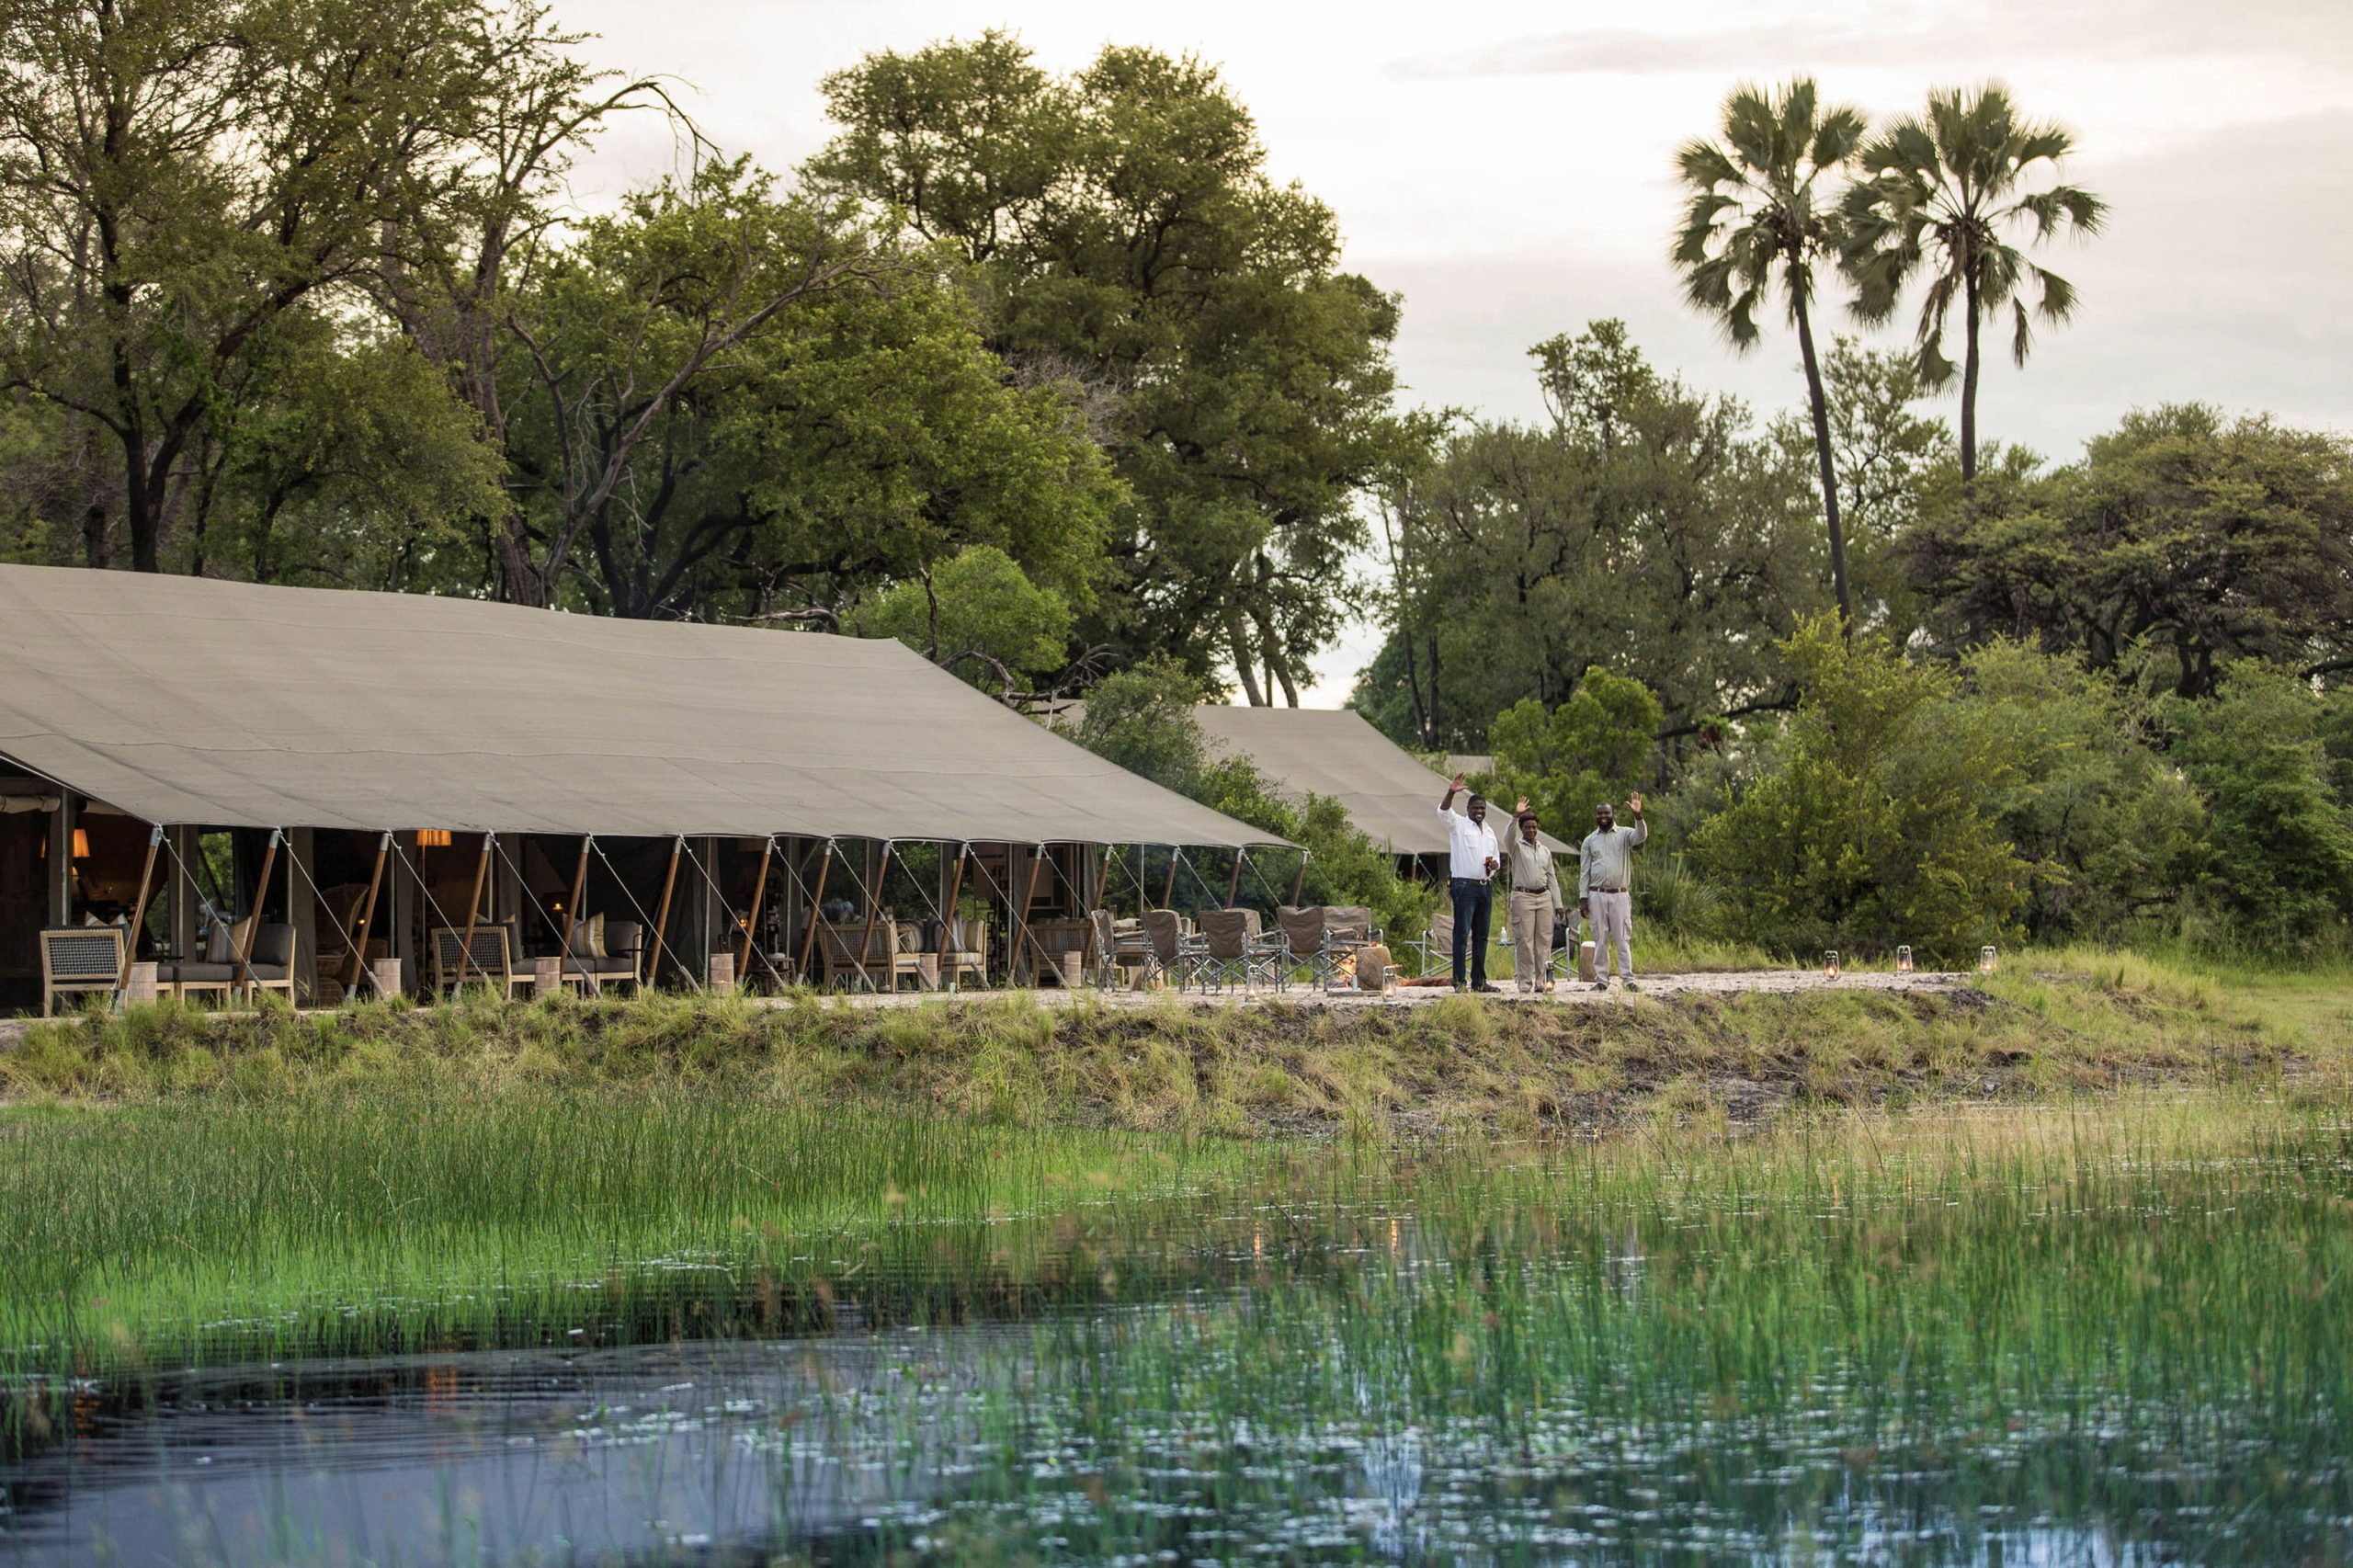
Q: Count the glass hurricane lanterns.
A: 6